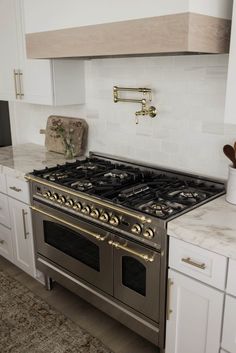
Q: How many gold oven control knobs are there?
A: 11